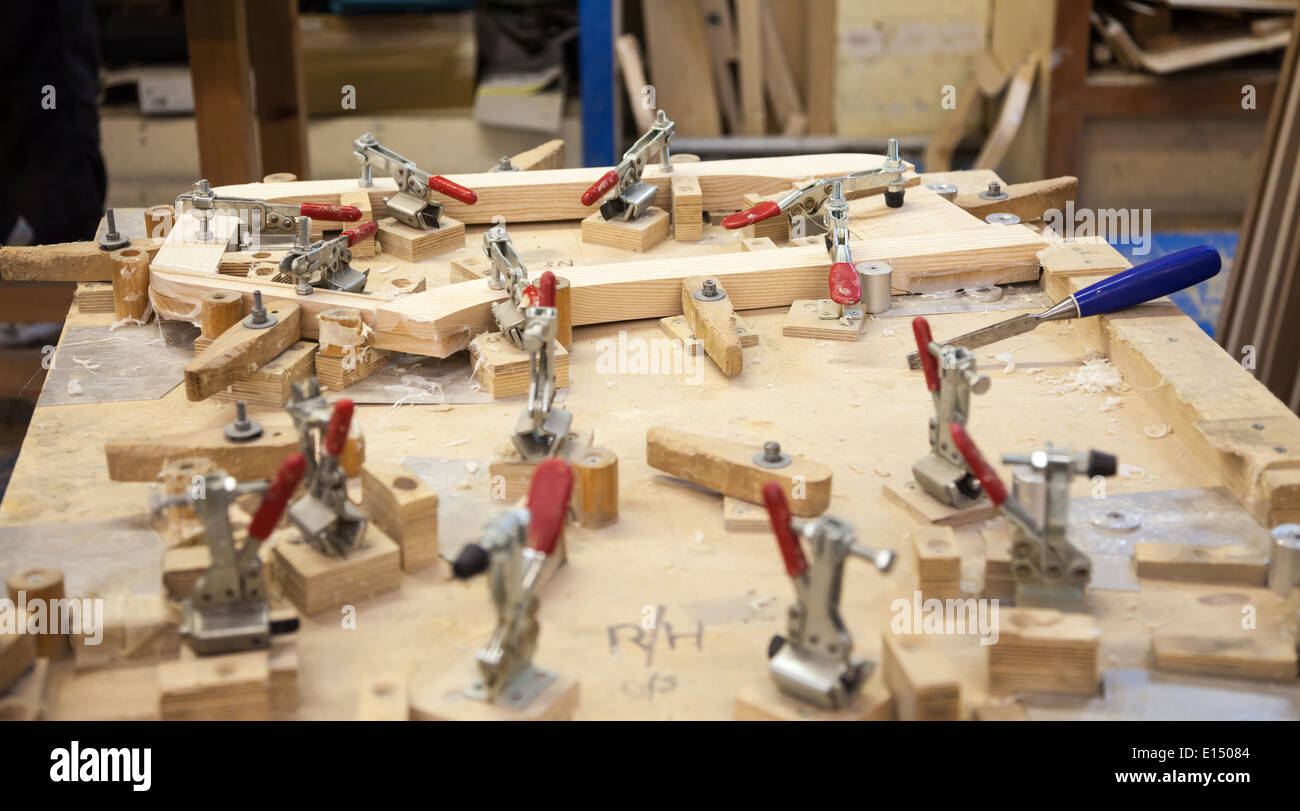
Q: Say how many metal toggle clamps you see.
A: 14